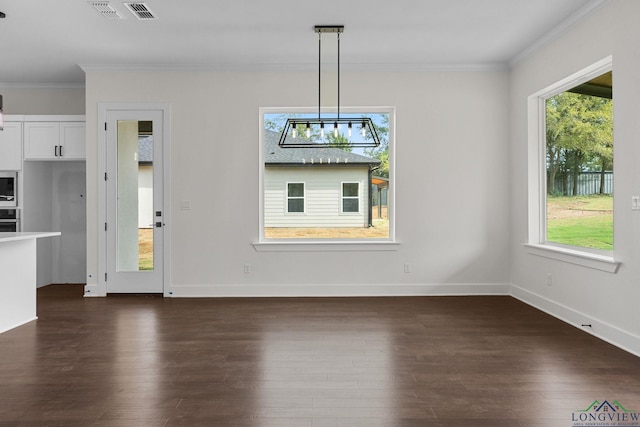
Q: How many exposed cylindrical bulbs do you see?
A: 6